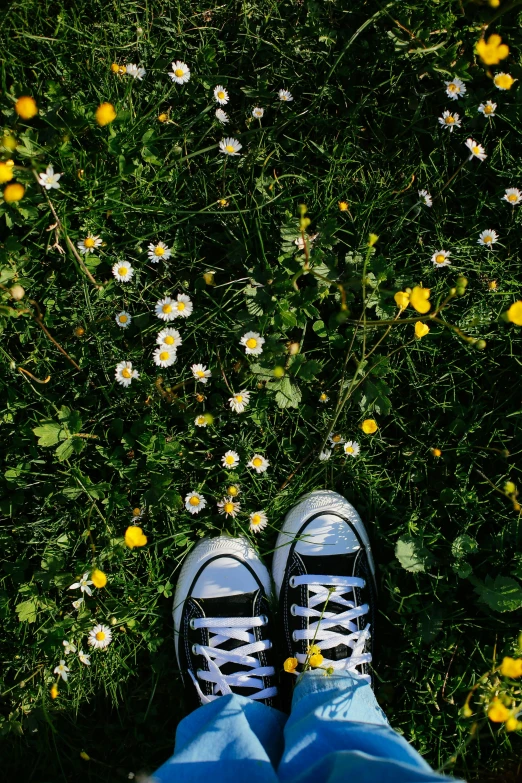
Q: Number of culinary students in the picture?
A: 0